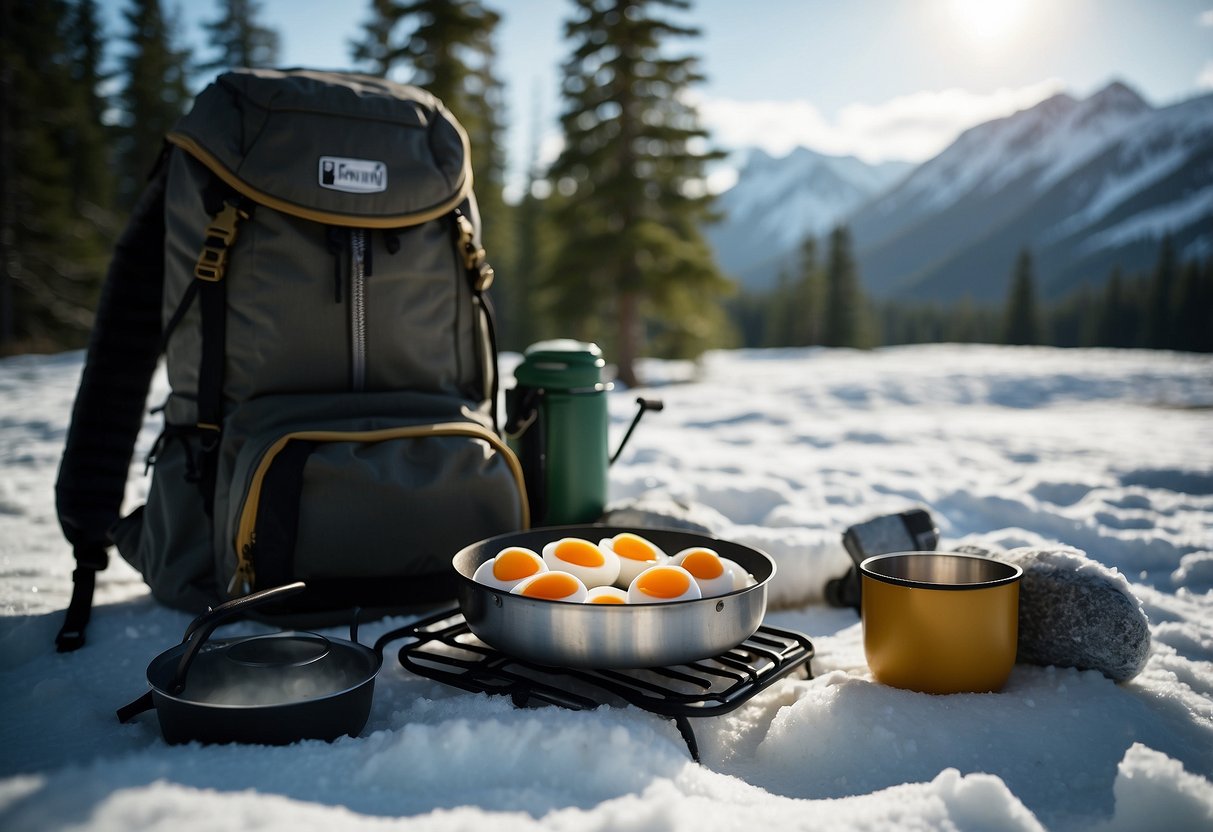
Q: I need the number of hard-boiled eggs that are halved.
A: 7